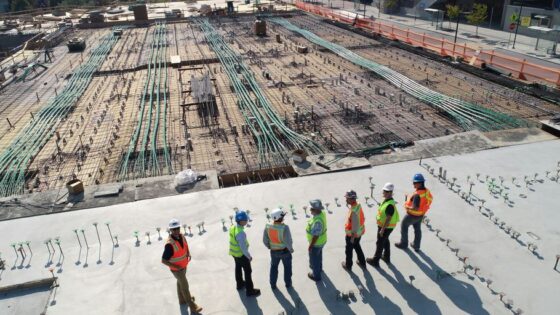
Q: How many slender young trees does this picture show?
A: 2